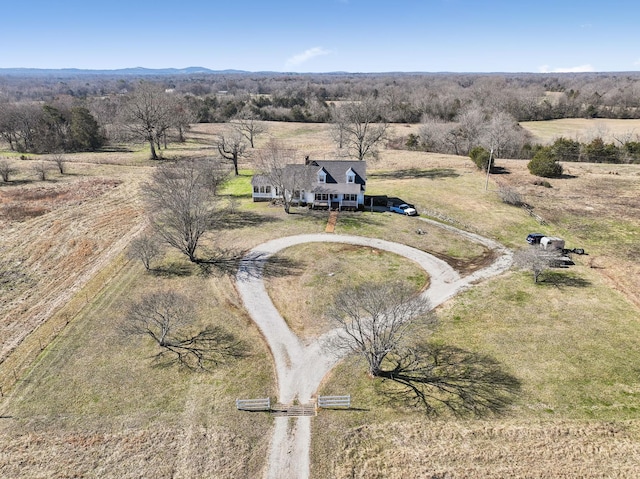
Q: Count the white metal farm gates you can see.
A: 2